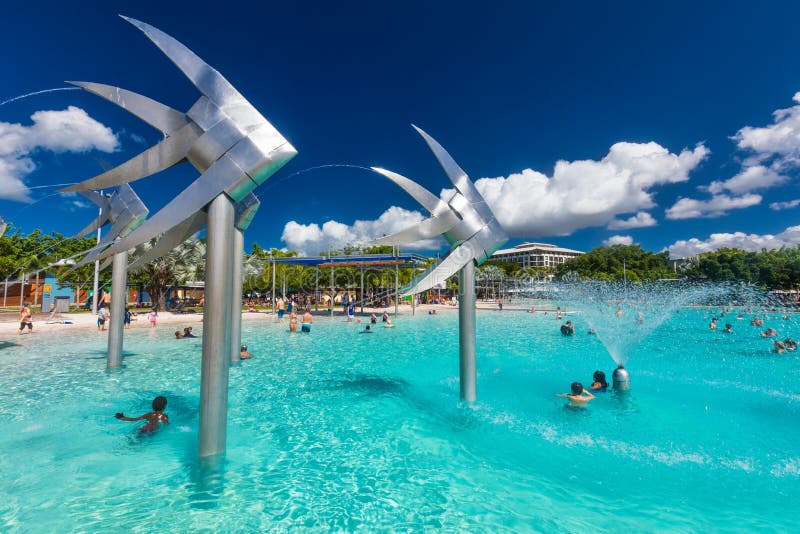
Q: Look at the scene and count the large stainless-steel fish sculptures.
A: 4